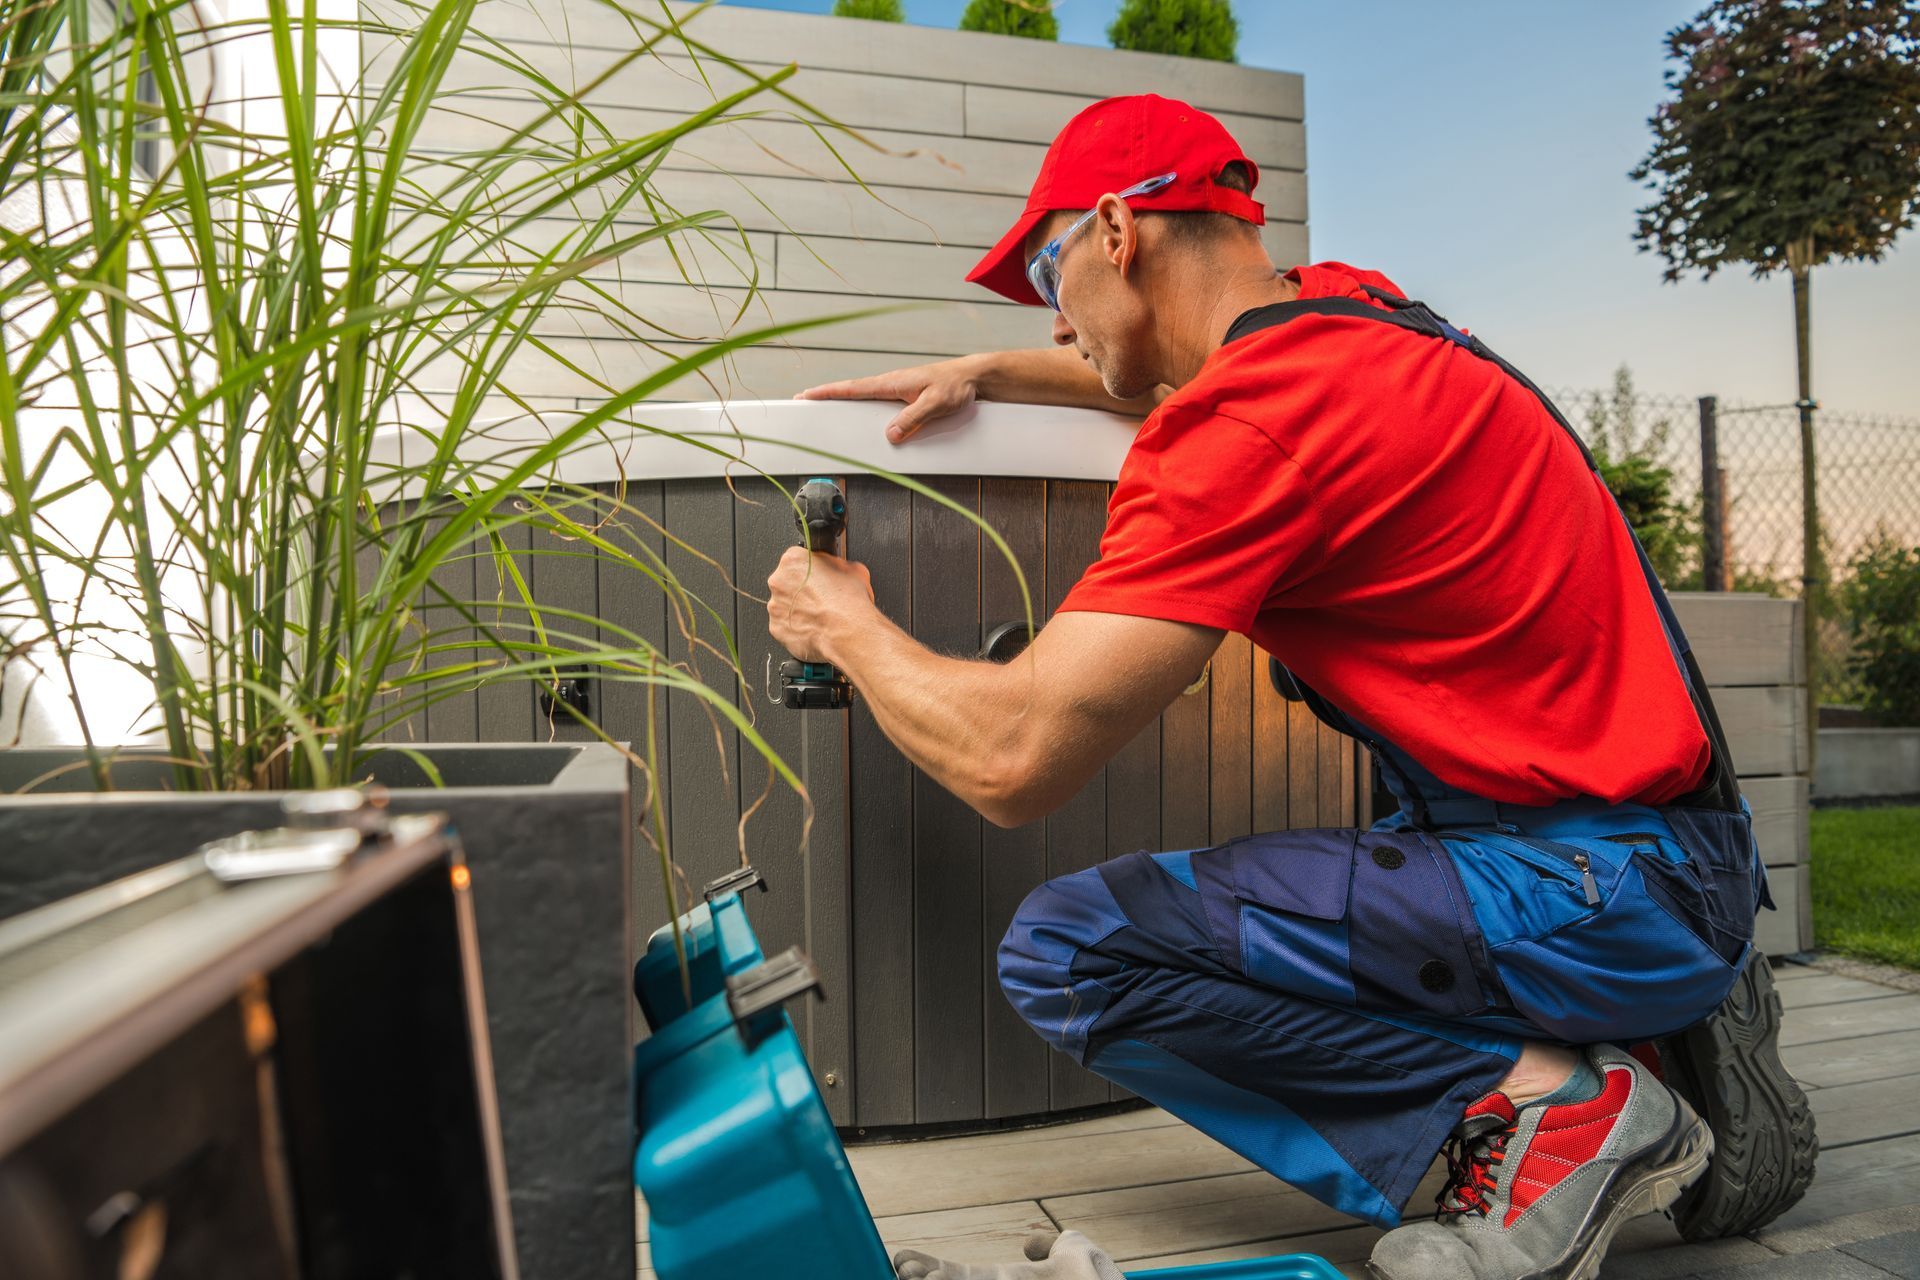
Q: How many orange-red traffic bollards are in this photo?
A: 0